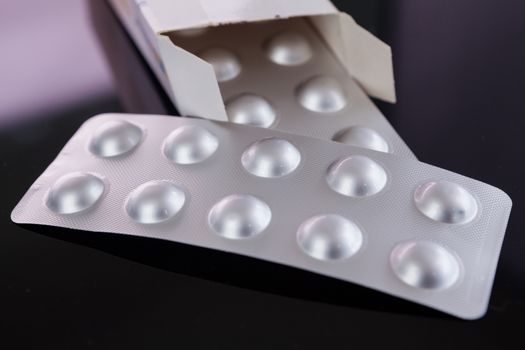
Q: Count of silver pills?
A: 15